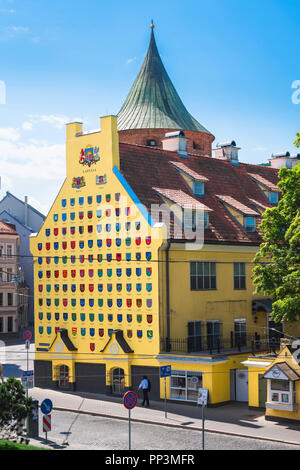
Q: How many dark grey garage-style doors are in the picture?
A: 3